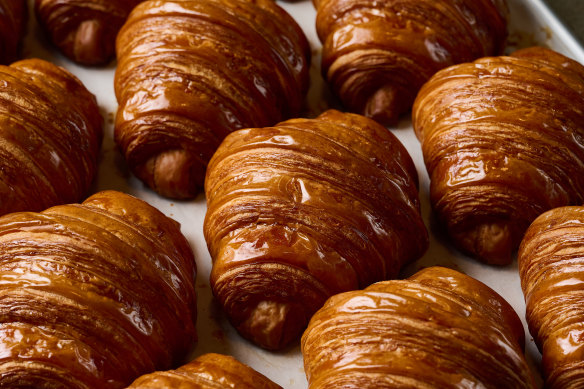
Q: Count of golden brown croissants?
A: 11